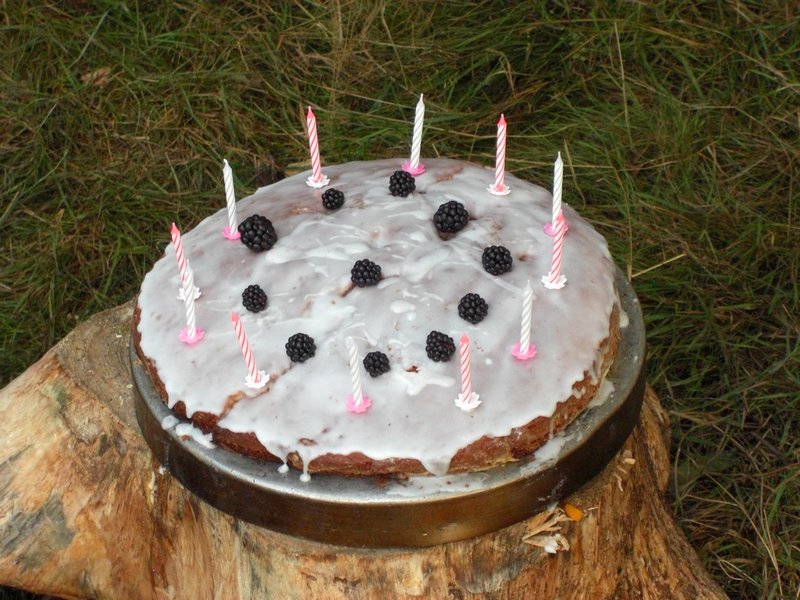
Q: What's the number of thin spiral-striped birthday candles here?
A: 12